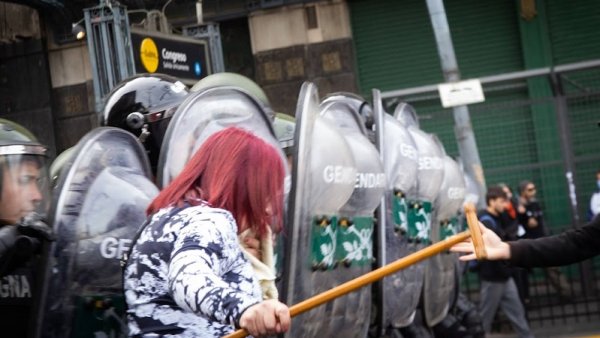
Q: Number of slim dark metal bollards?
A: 0